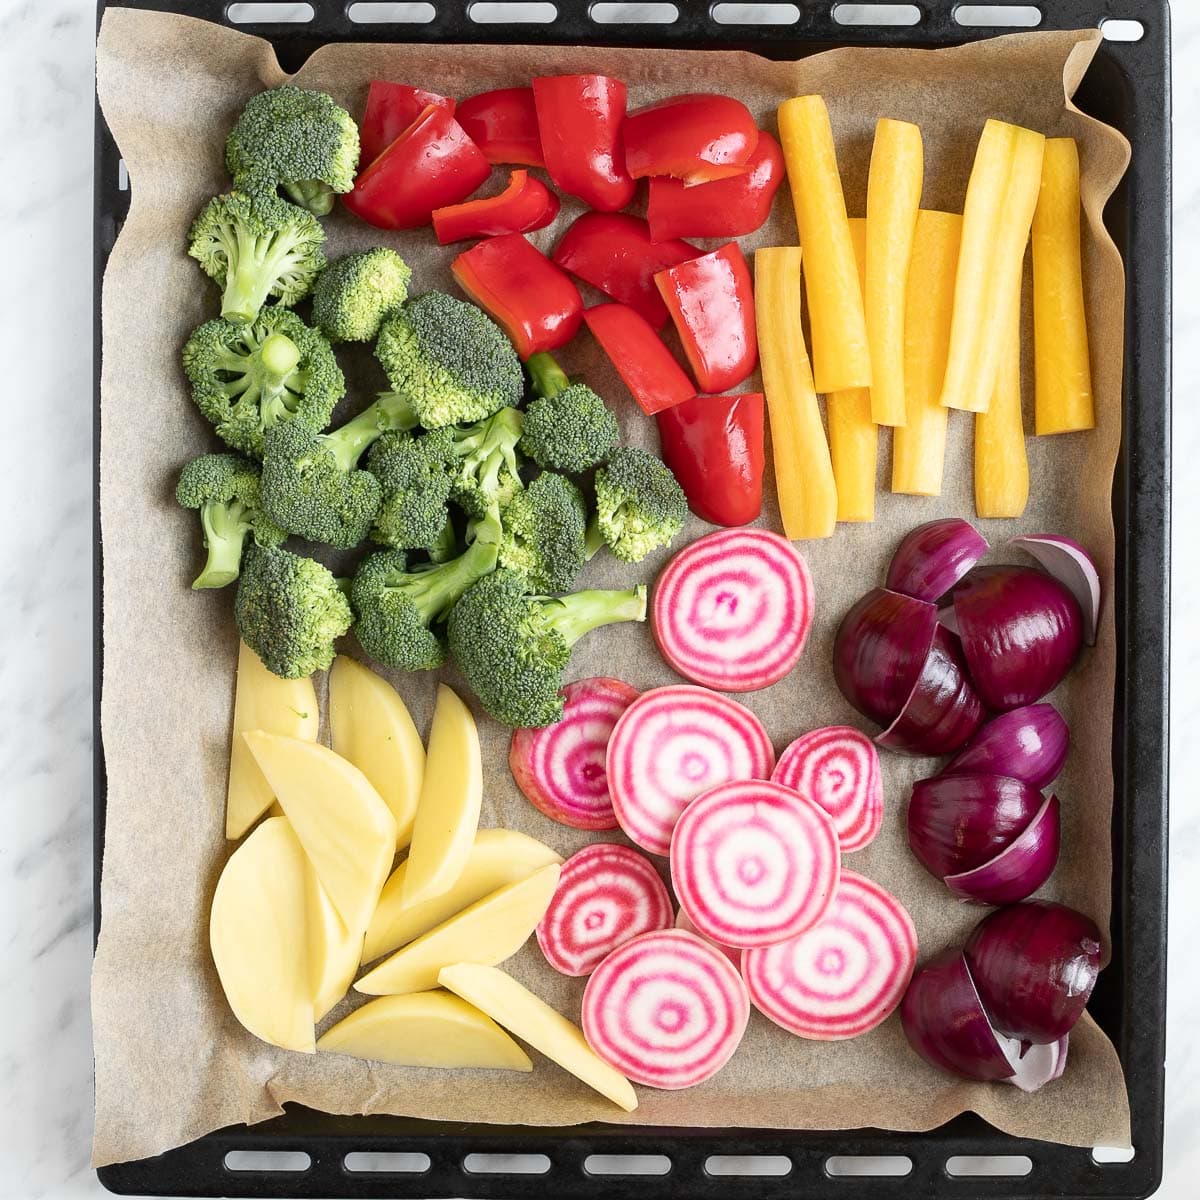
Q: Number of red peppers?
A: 12